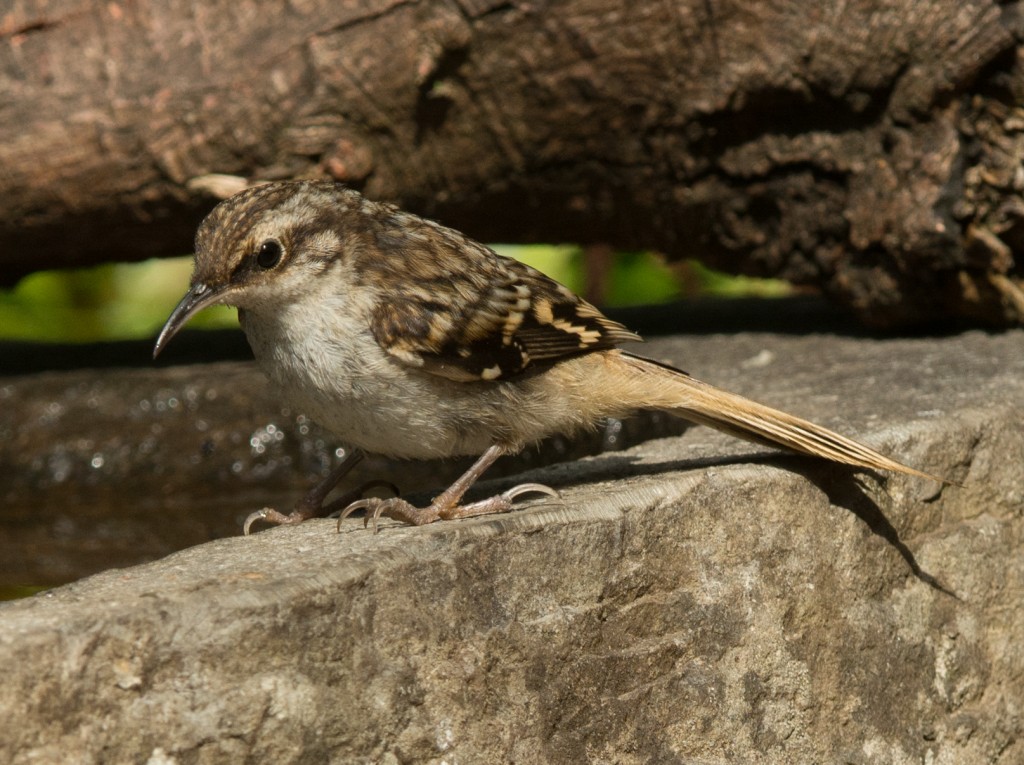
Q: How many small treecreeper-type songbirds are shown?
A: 1